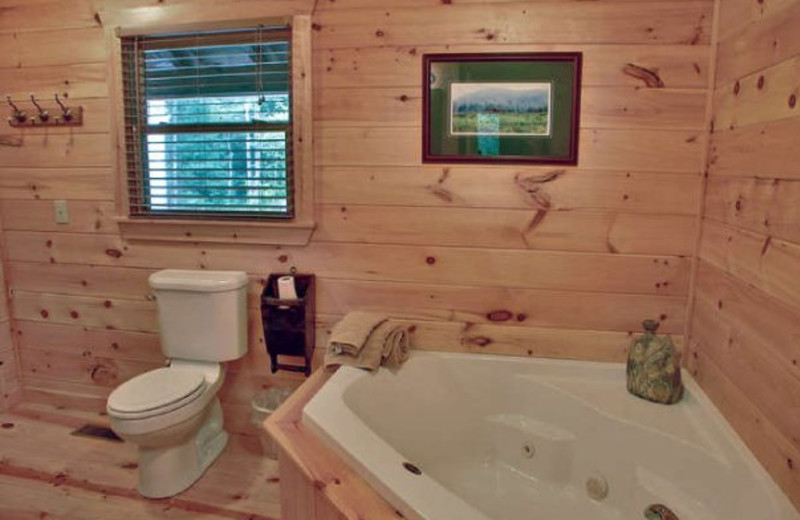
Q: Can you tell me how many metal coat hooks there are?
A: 3